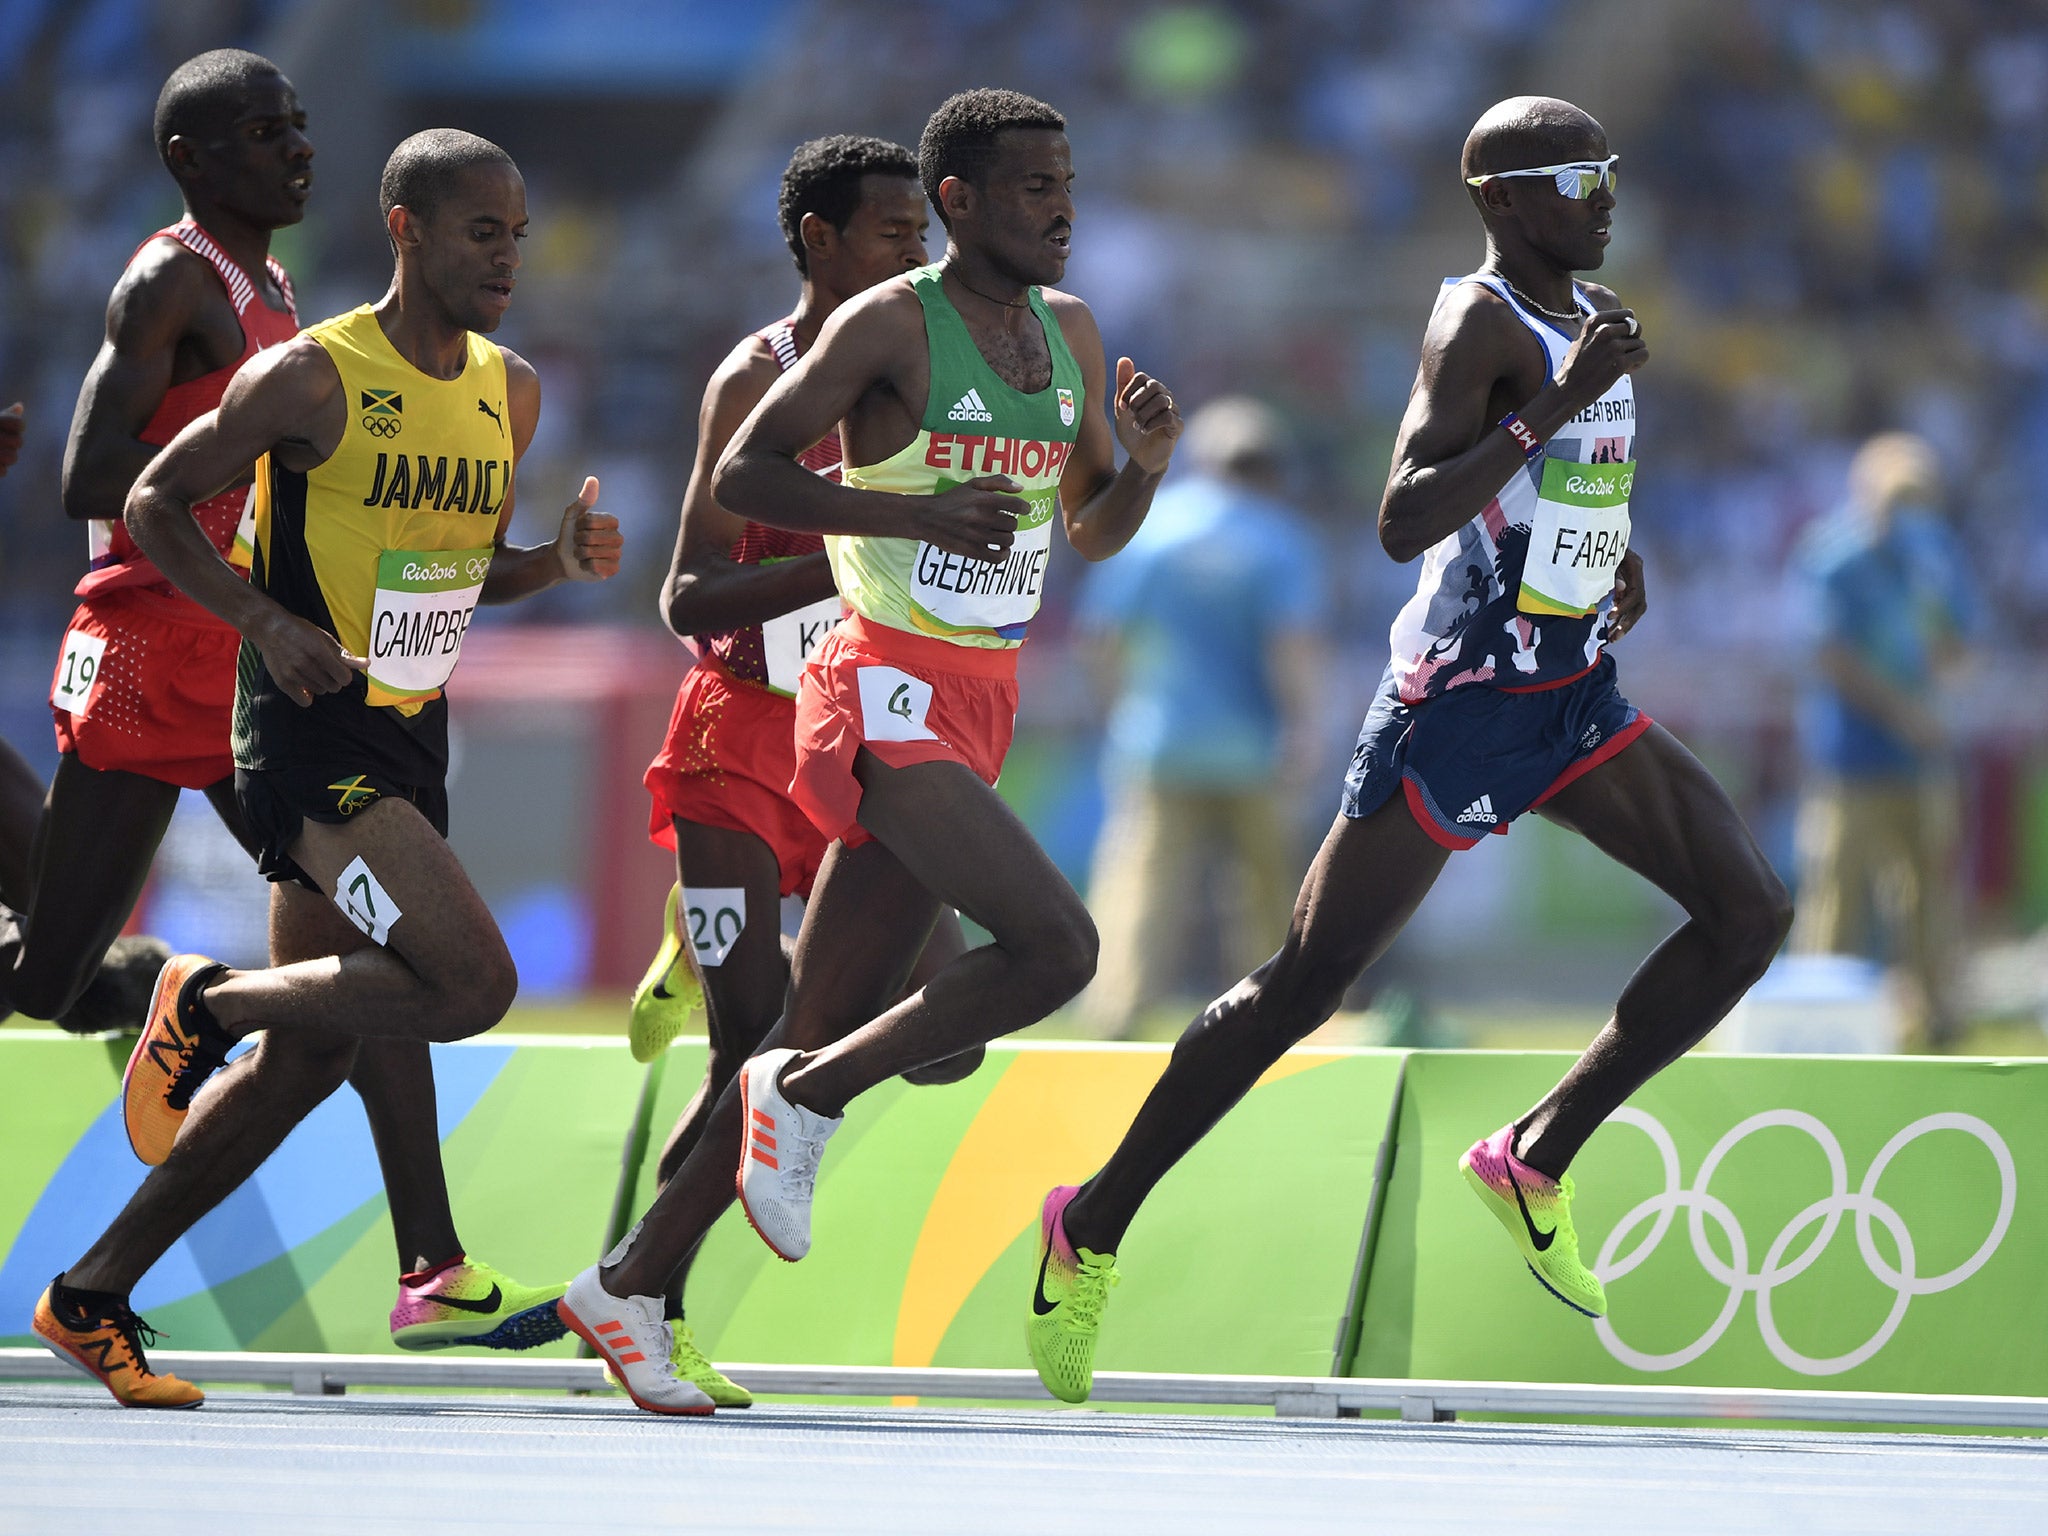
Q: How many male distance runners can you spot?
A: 5